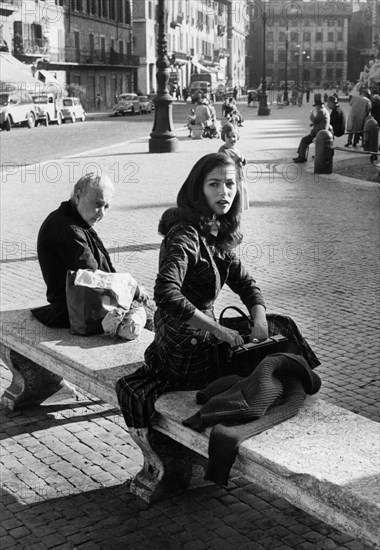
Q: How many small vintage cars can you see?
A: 5